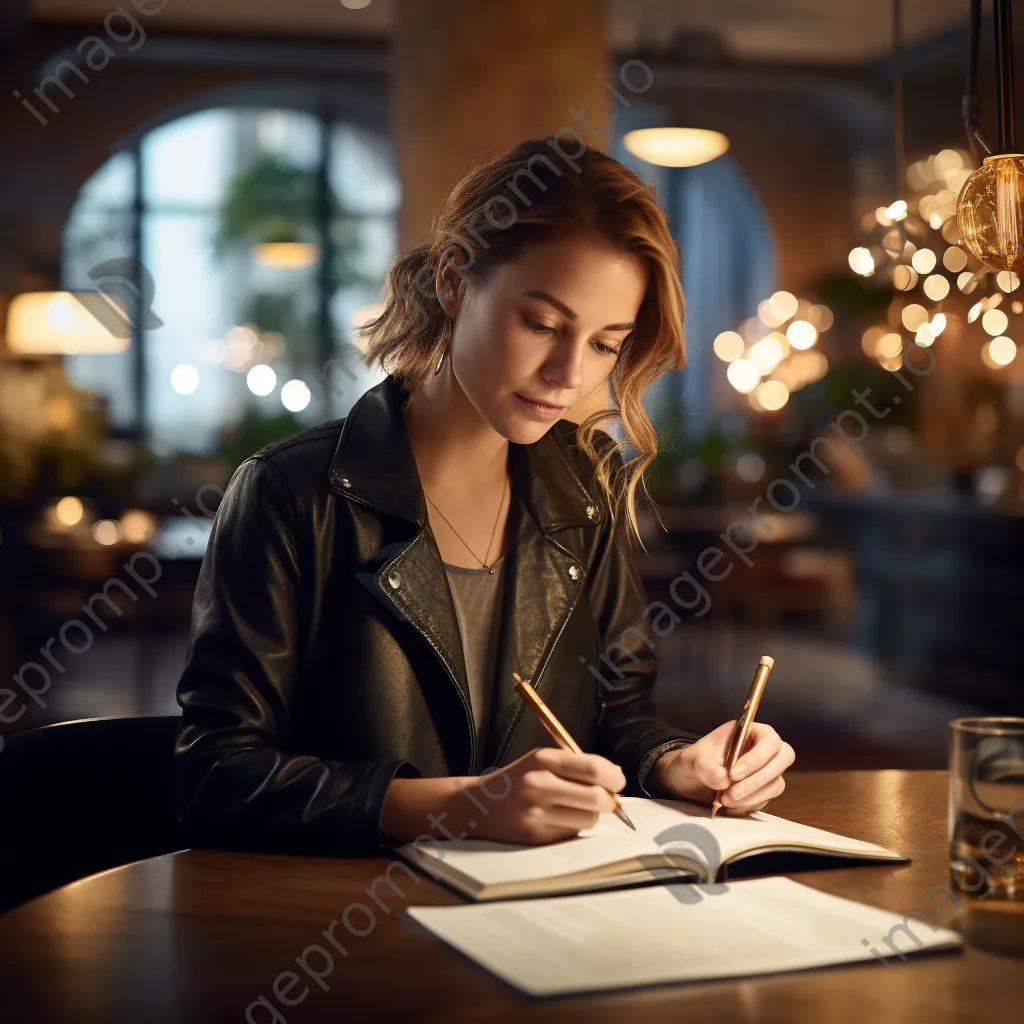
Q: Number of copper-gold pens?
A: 2